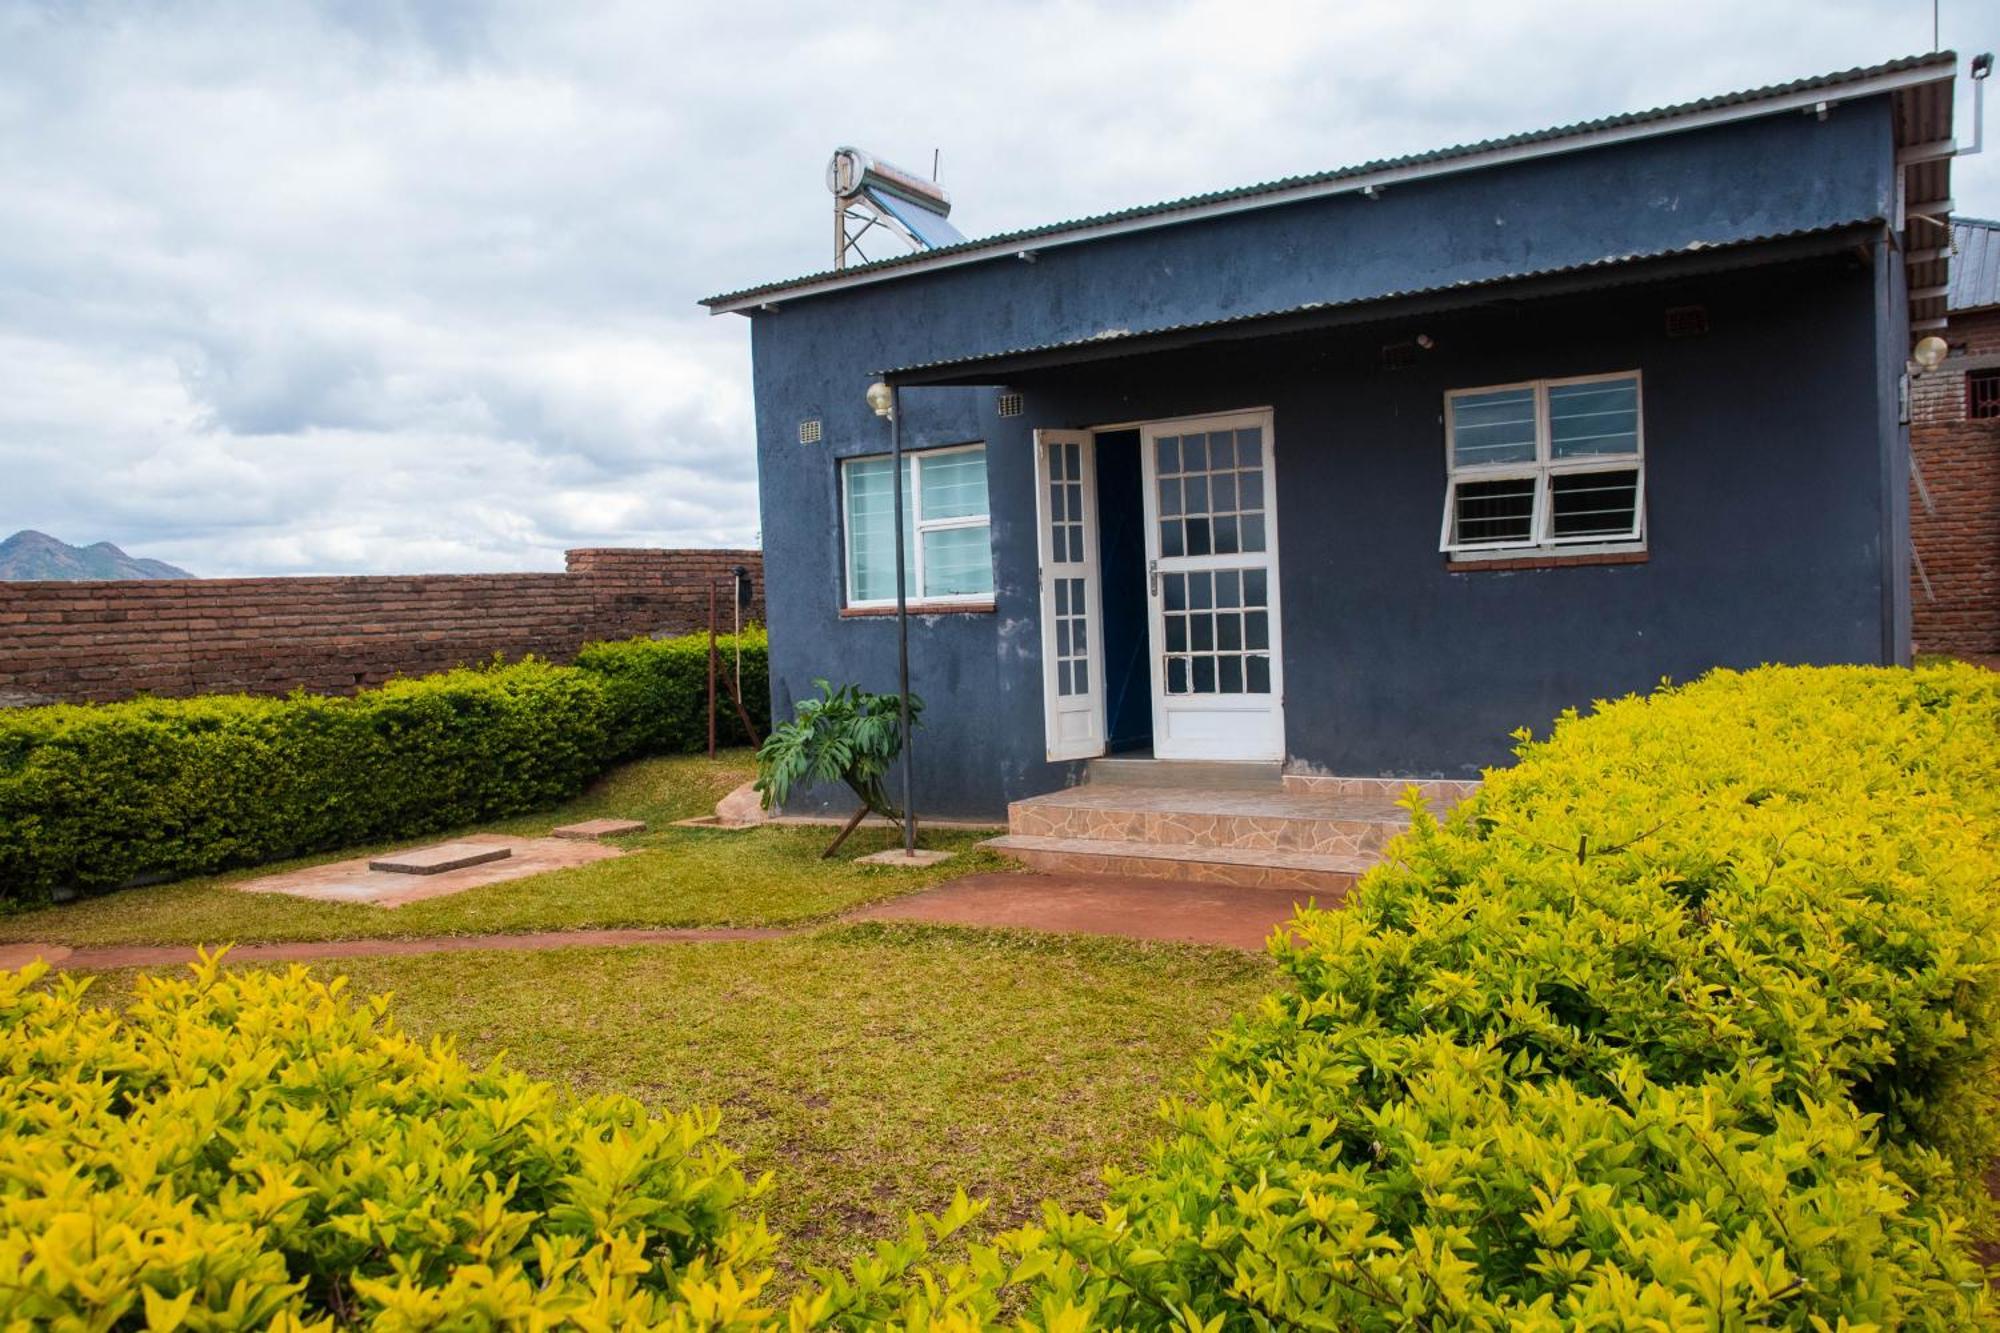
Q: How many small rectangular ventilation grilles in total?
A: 4